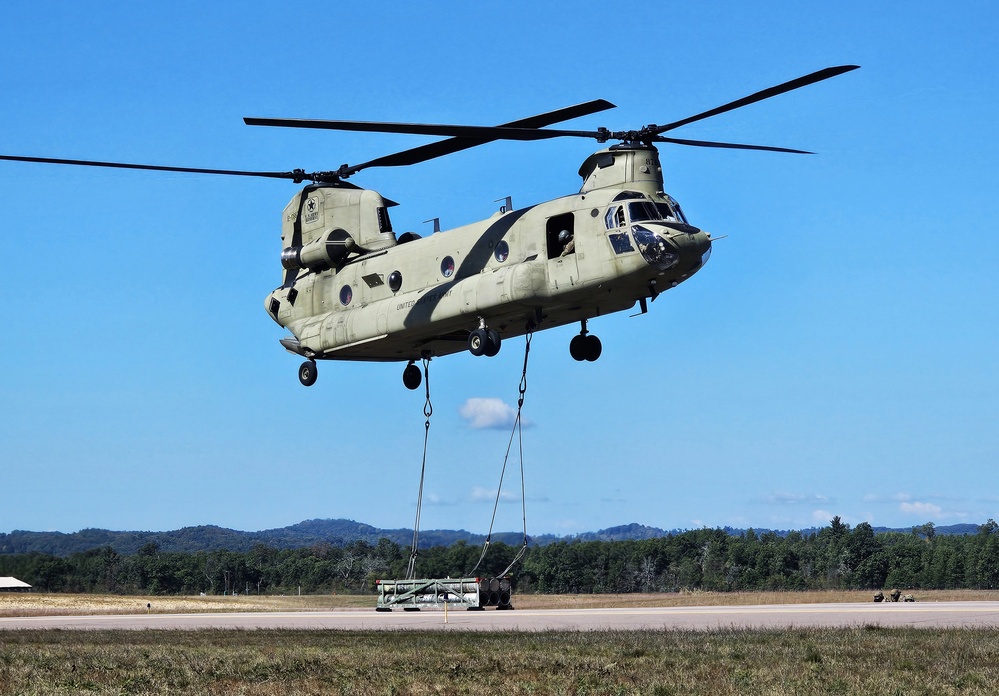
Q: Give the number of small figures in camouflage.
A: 3